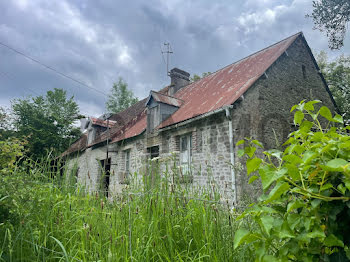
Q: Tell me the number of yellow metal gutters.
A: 0